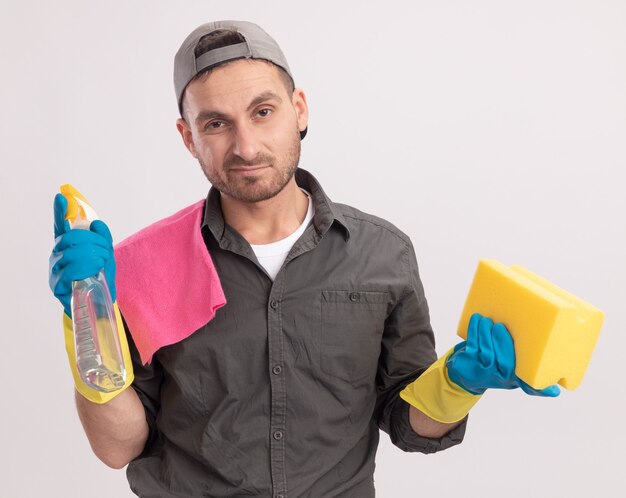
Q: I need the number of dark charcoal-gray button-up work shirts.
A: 1